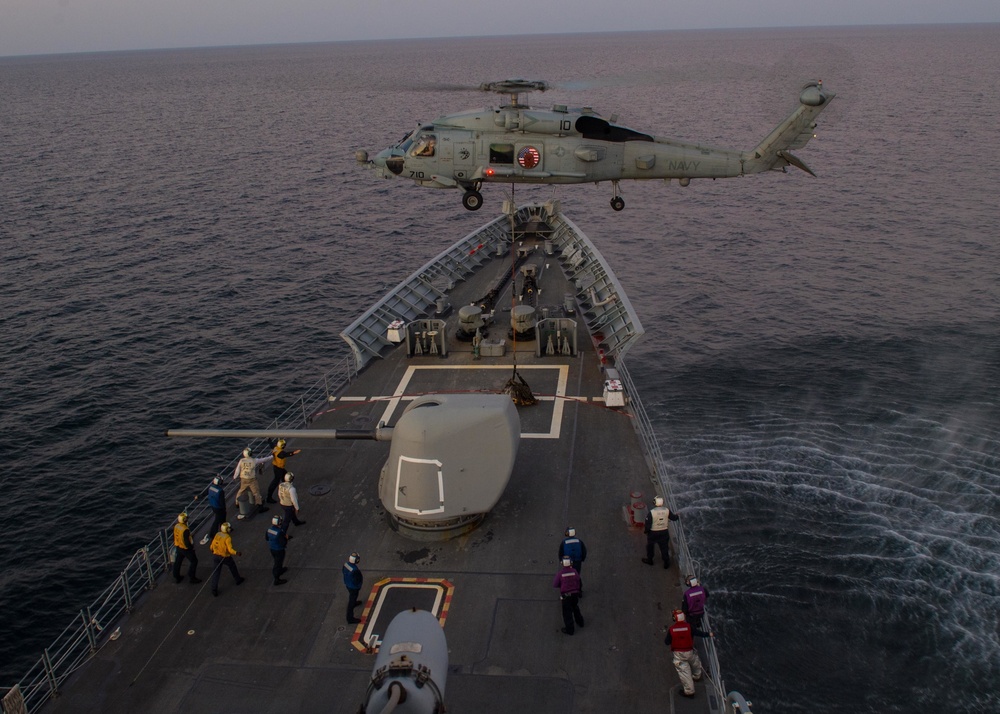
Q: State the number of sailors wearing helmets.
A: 13